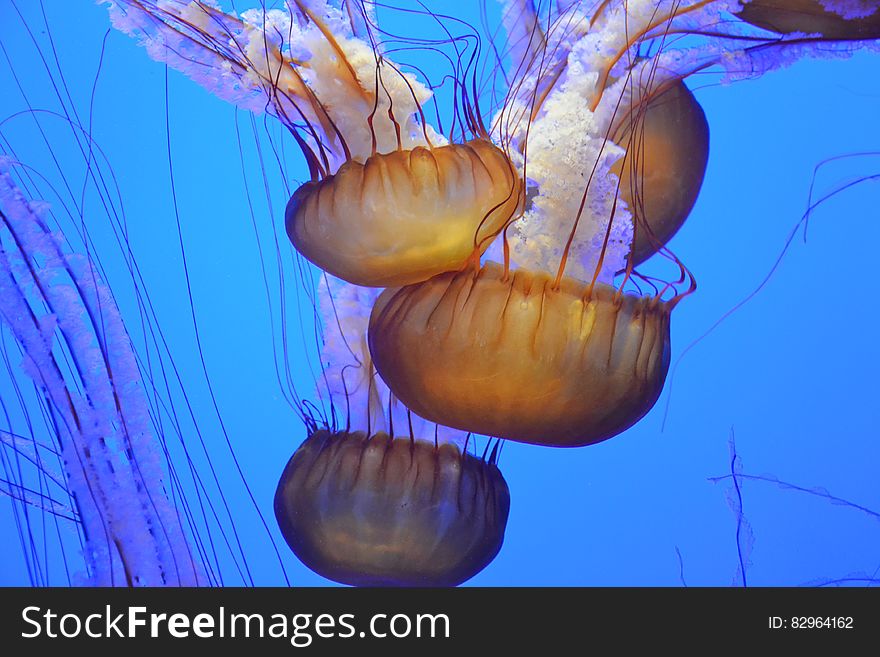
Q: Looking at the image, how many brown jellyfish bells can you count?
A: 5